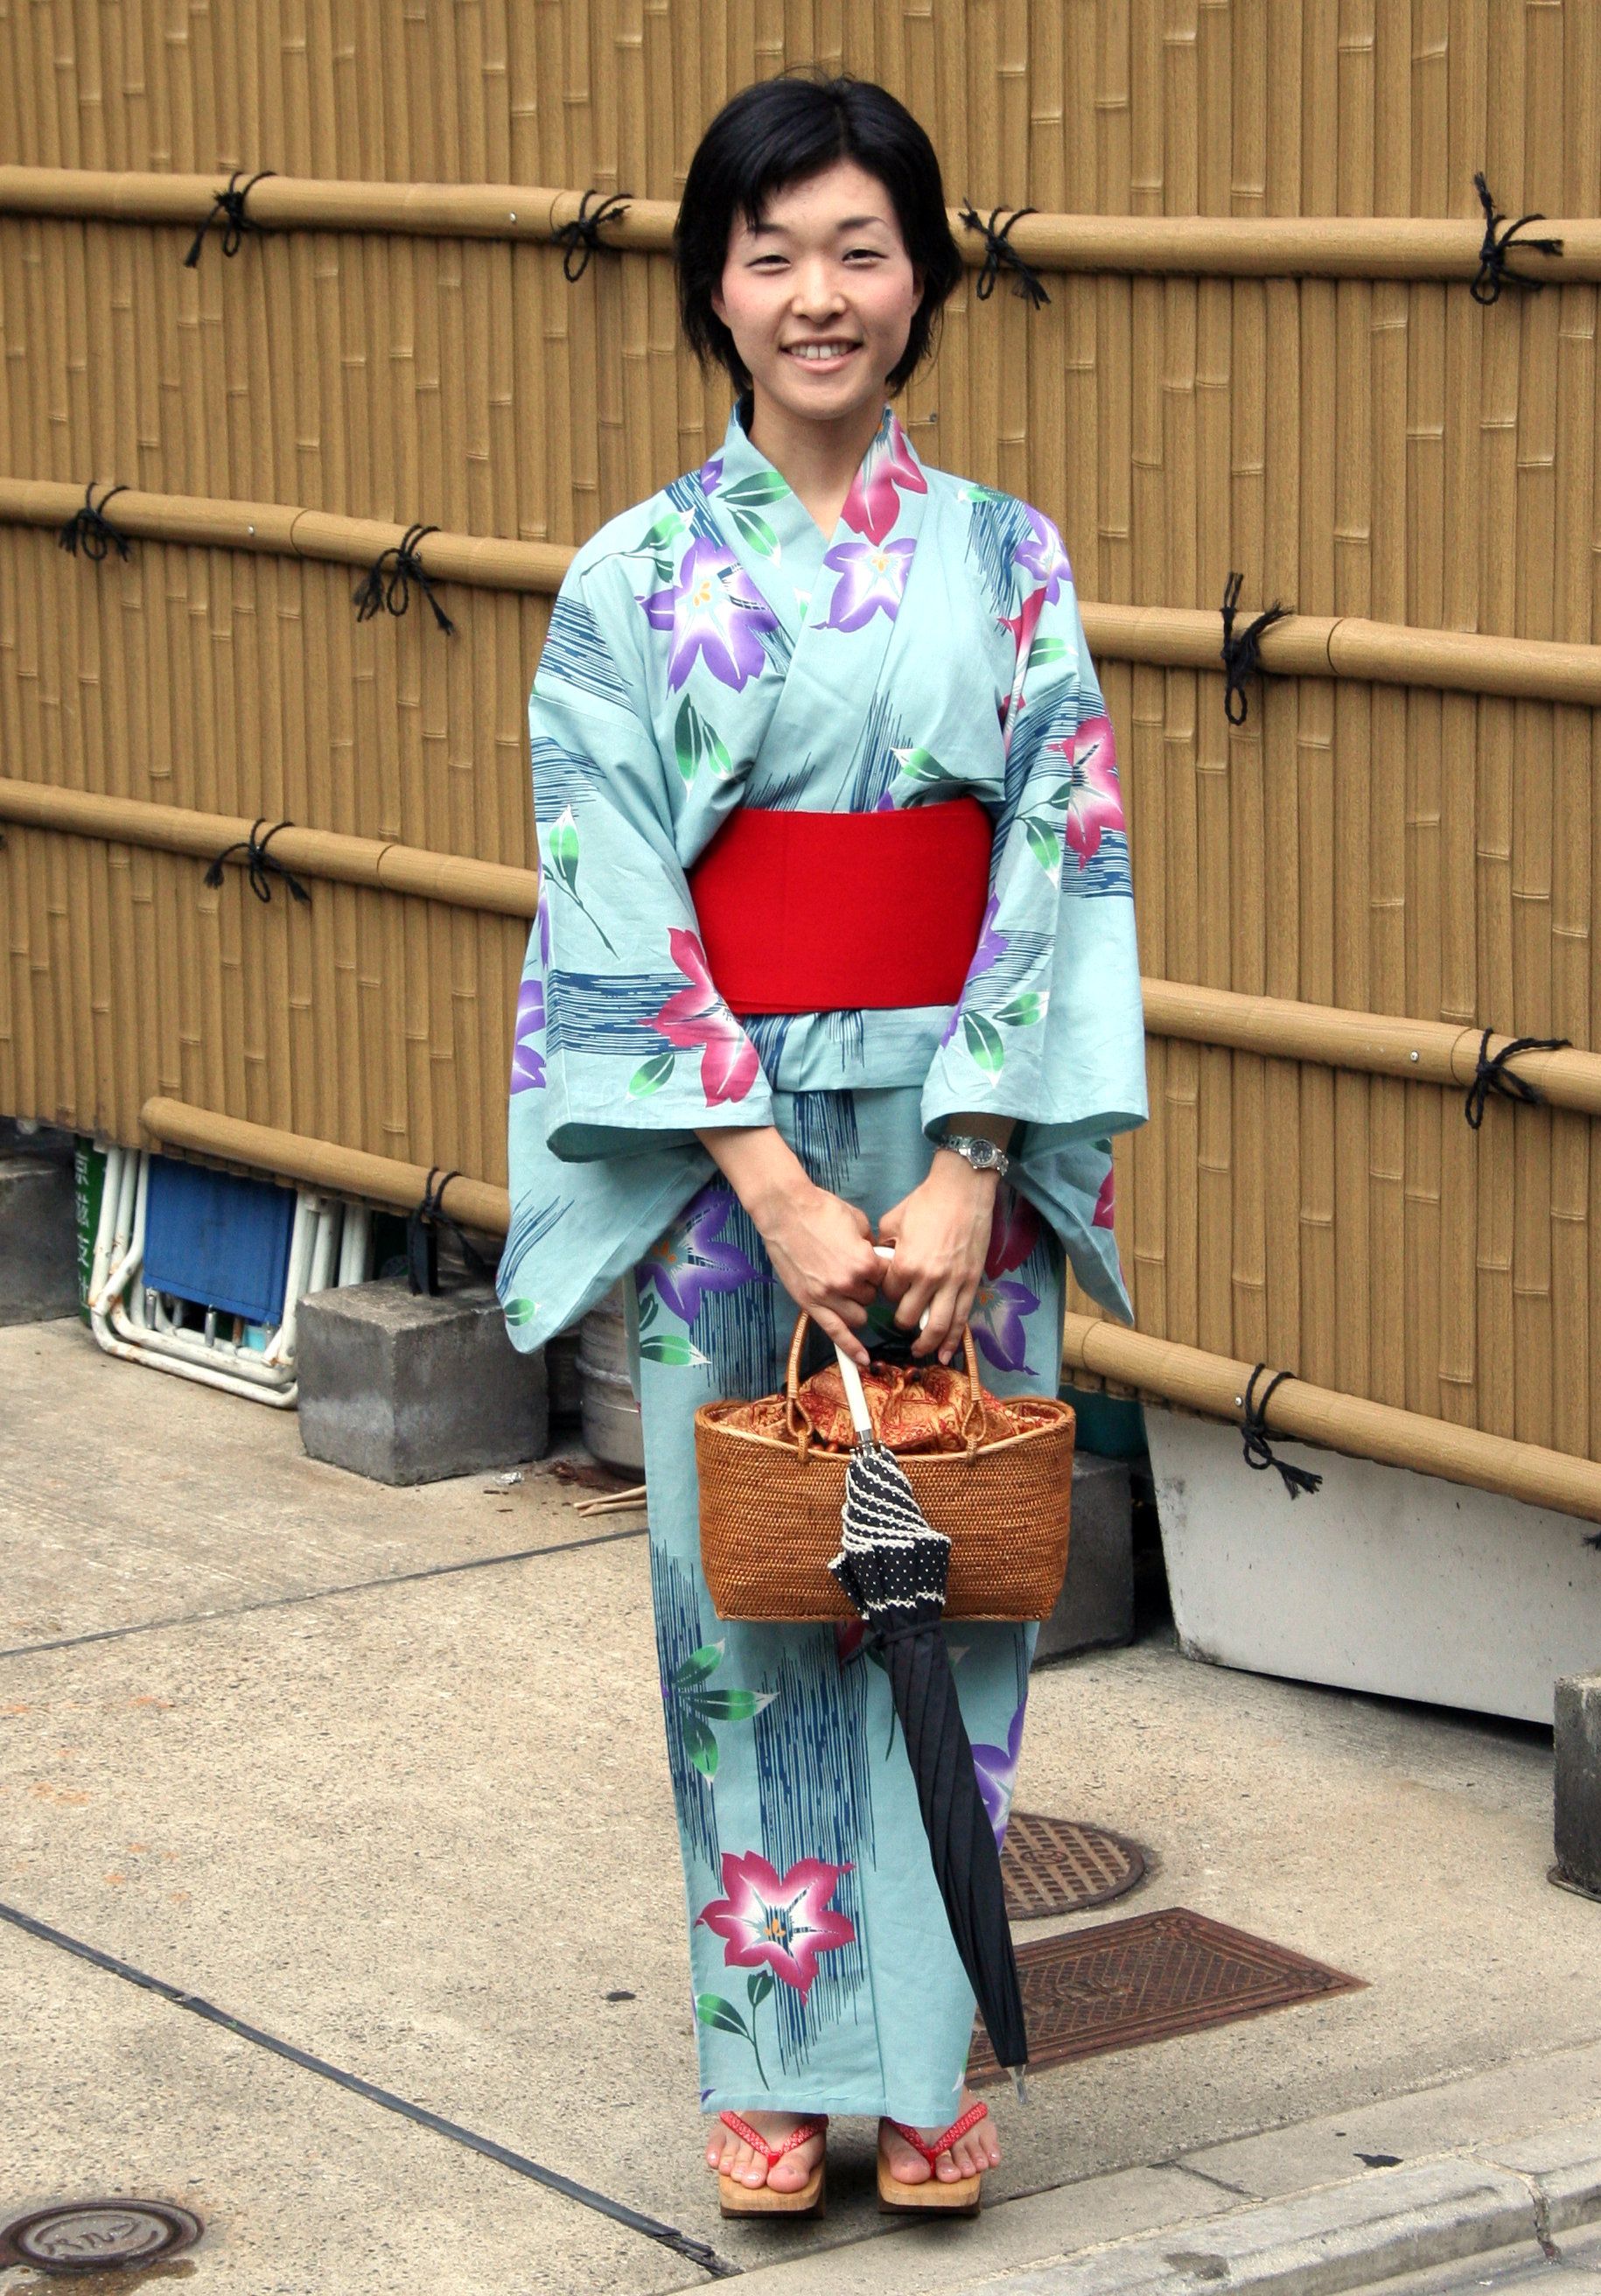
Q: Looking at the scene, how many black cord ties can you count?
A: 11